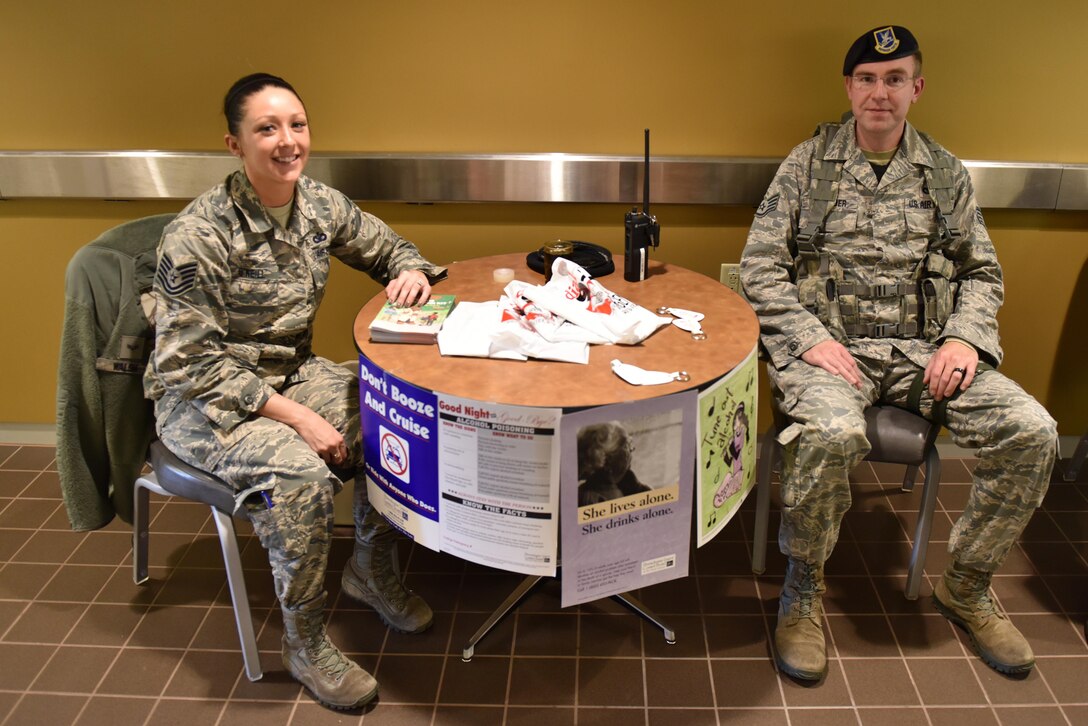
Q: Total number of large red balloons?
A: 0